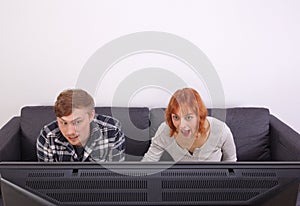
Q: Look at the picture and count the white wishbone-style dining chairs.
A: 0